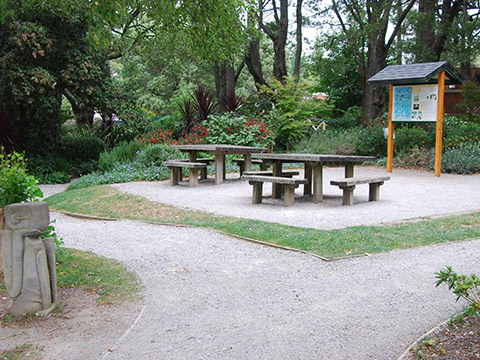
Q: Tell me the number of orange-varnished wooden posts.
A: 2